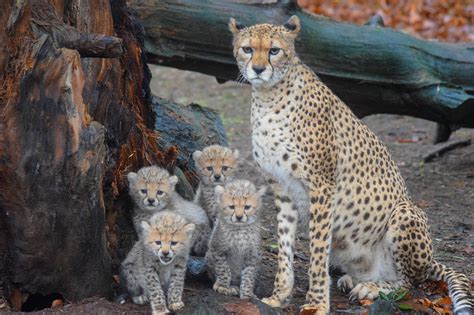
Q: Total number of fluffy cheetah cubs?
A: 4